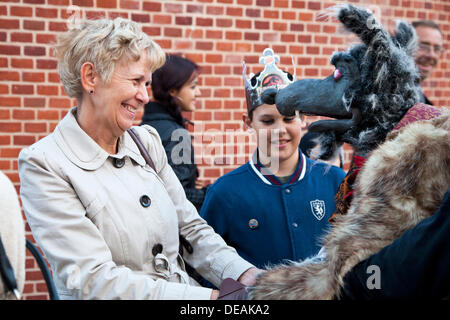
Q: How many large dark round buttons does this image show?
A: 3